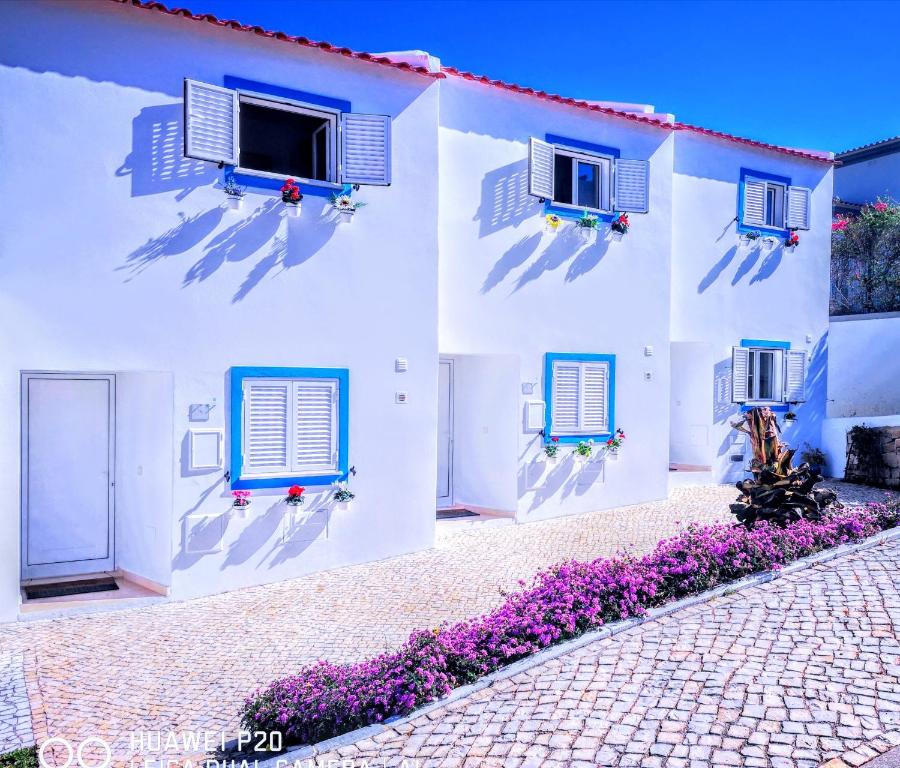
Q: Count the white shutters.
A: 12